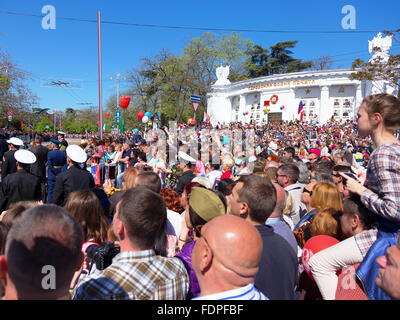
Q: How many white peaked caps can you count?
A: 5